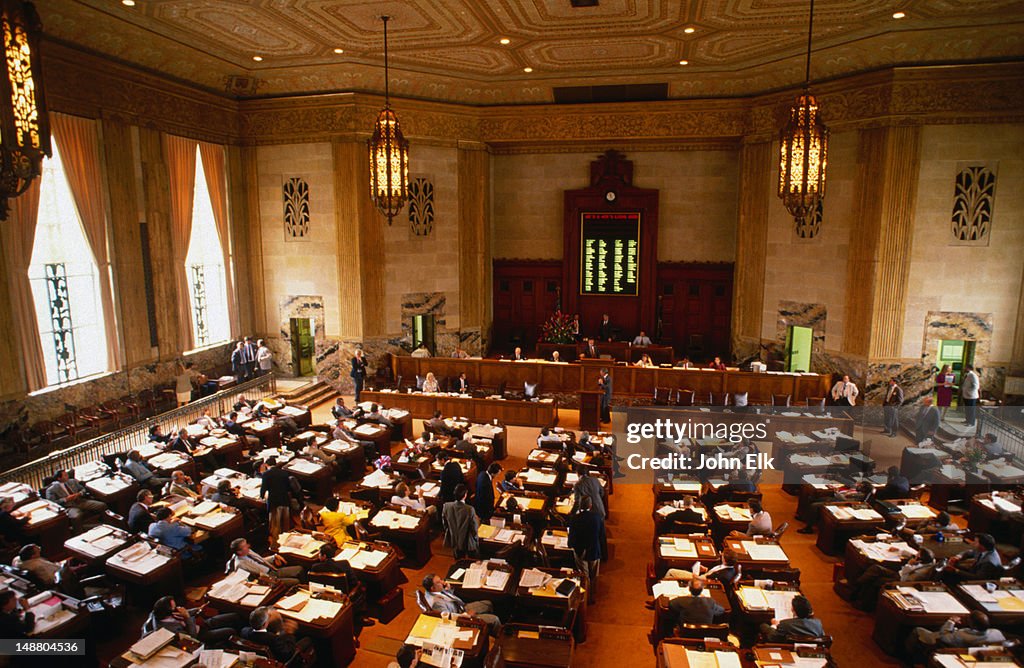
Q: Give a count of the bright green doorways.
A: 4